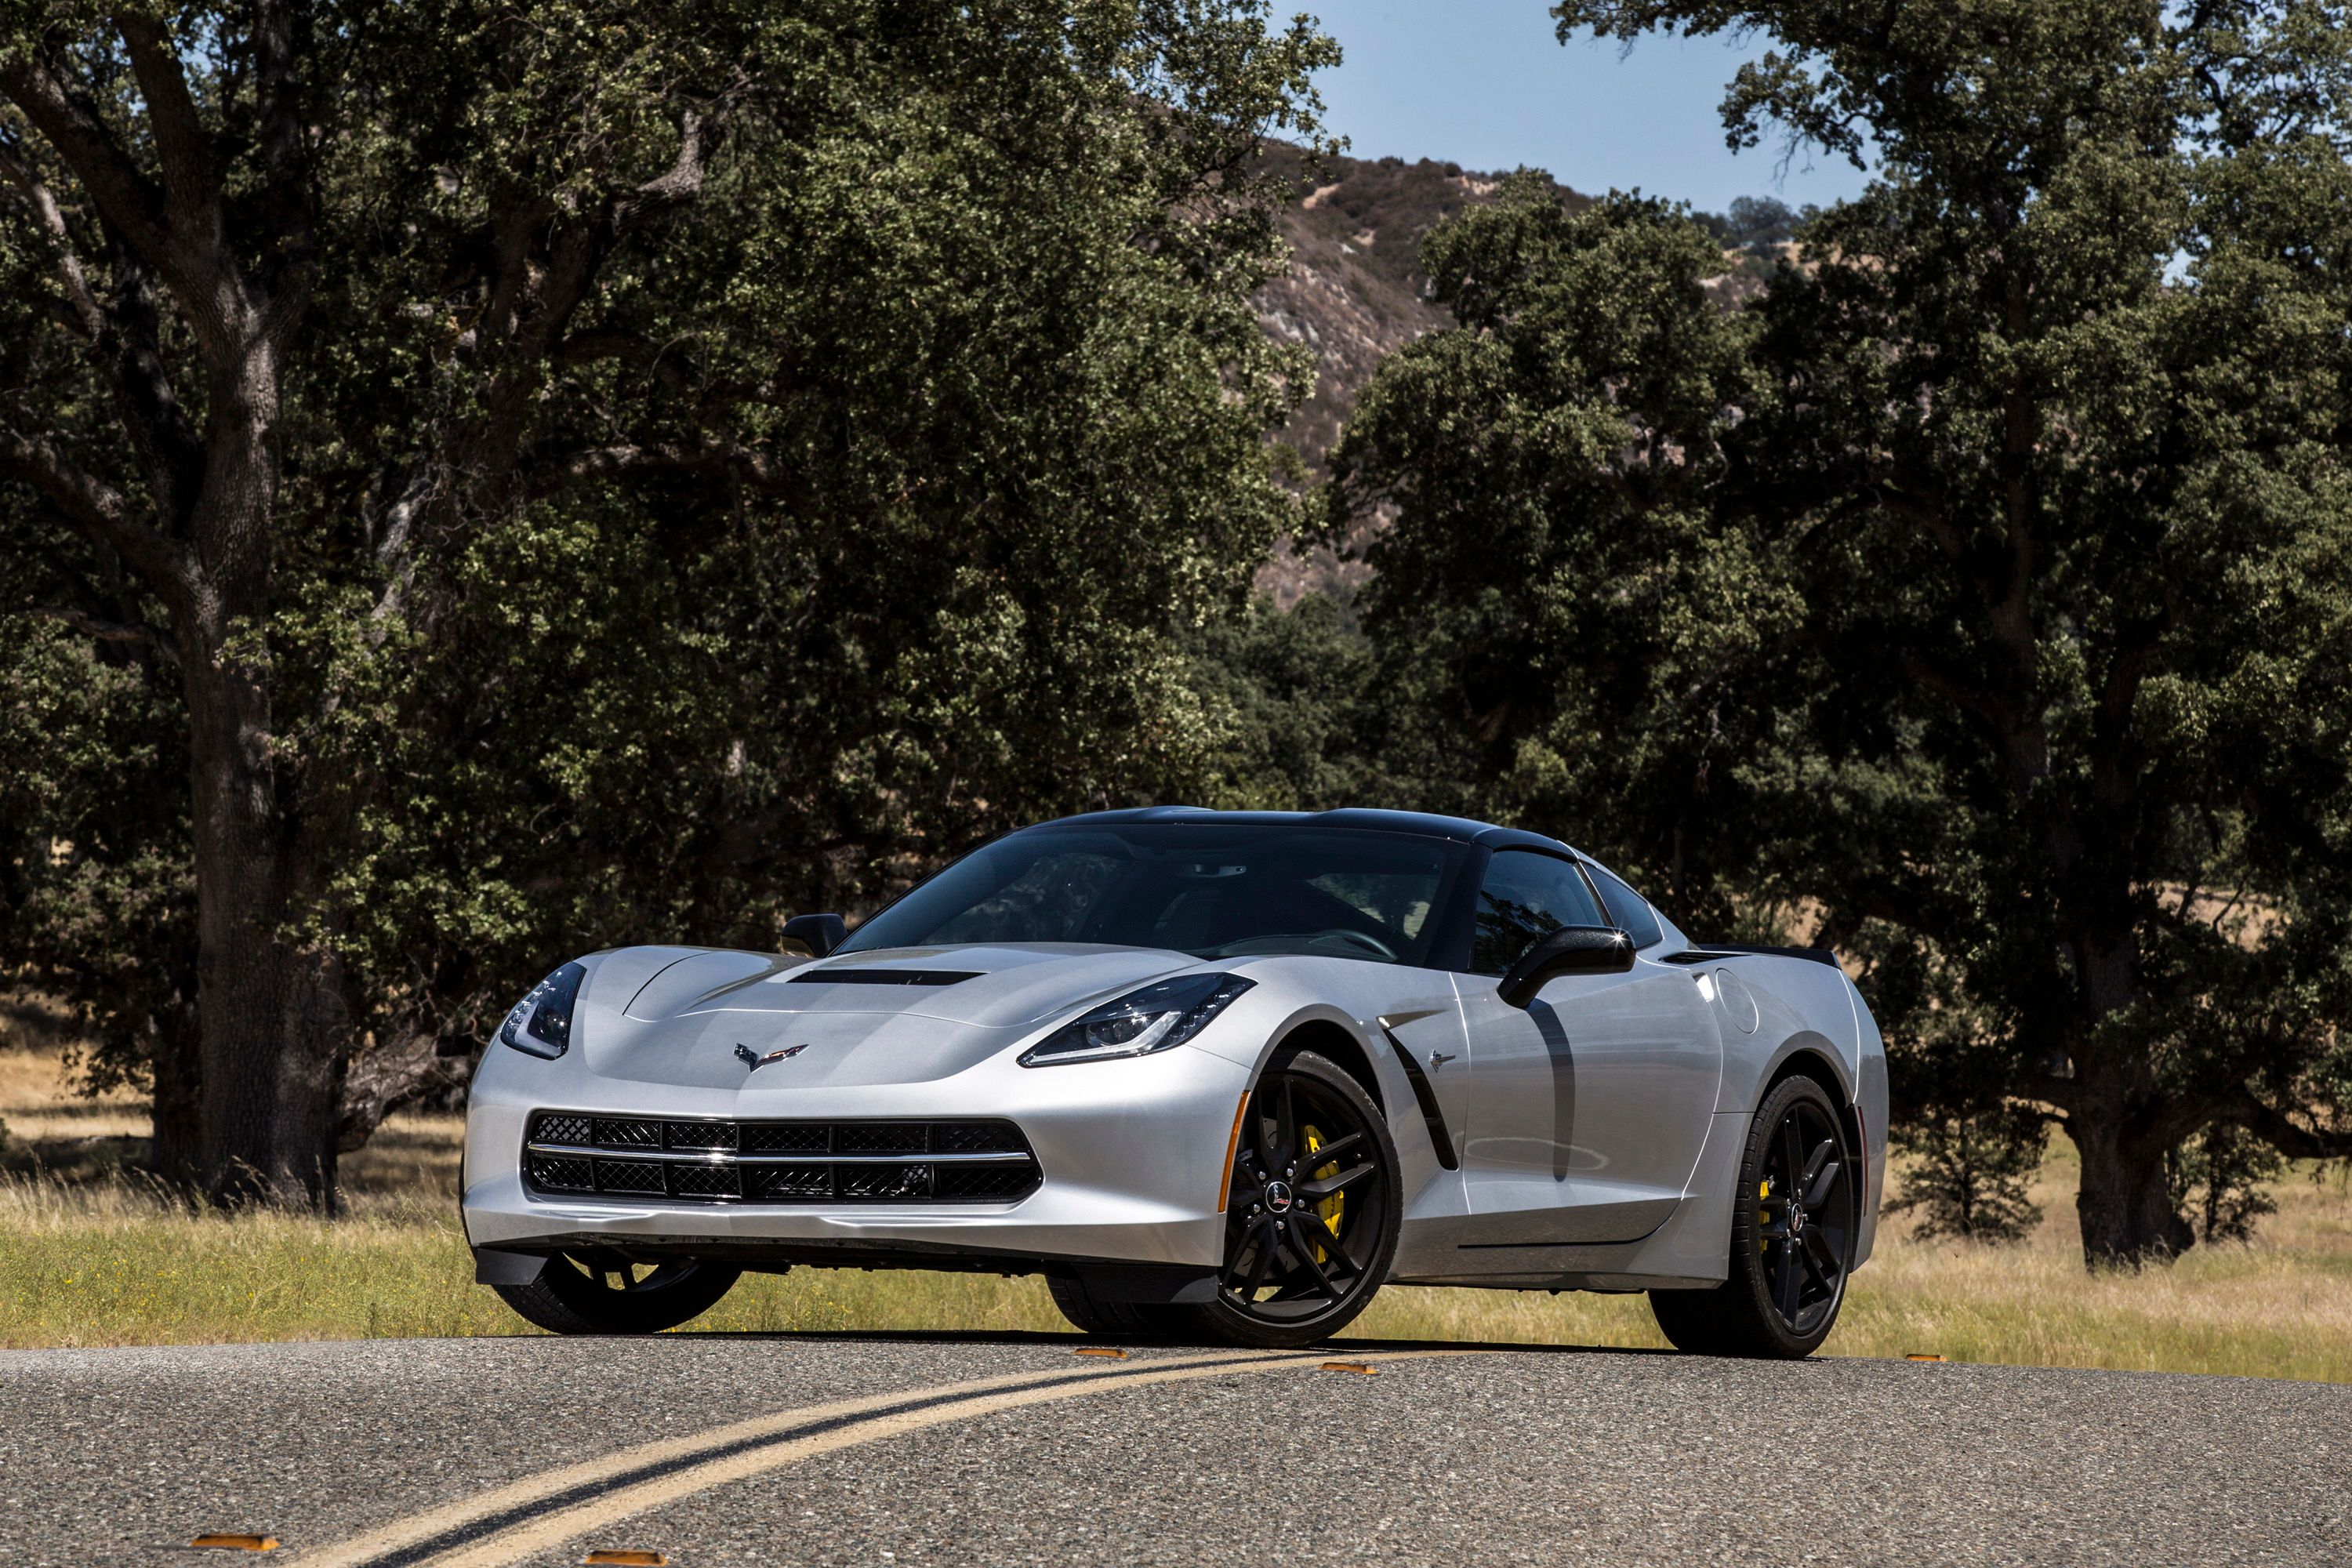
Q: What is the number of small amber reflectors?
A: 5